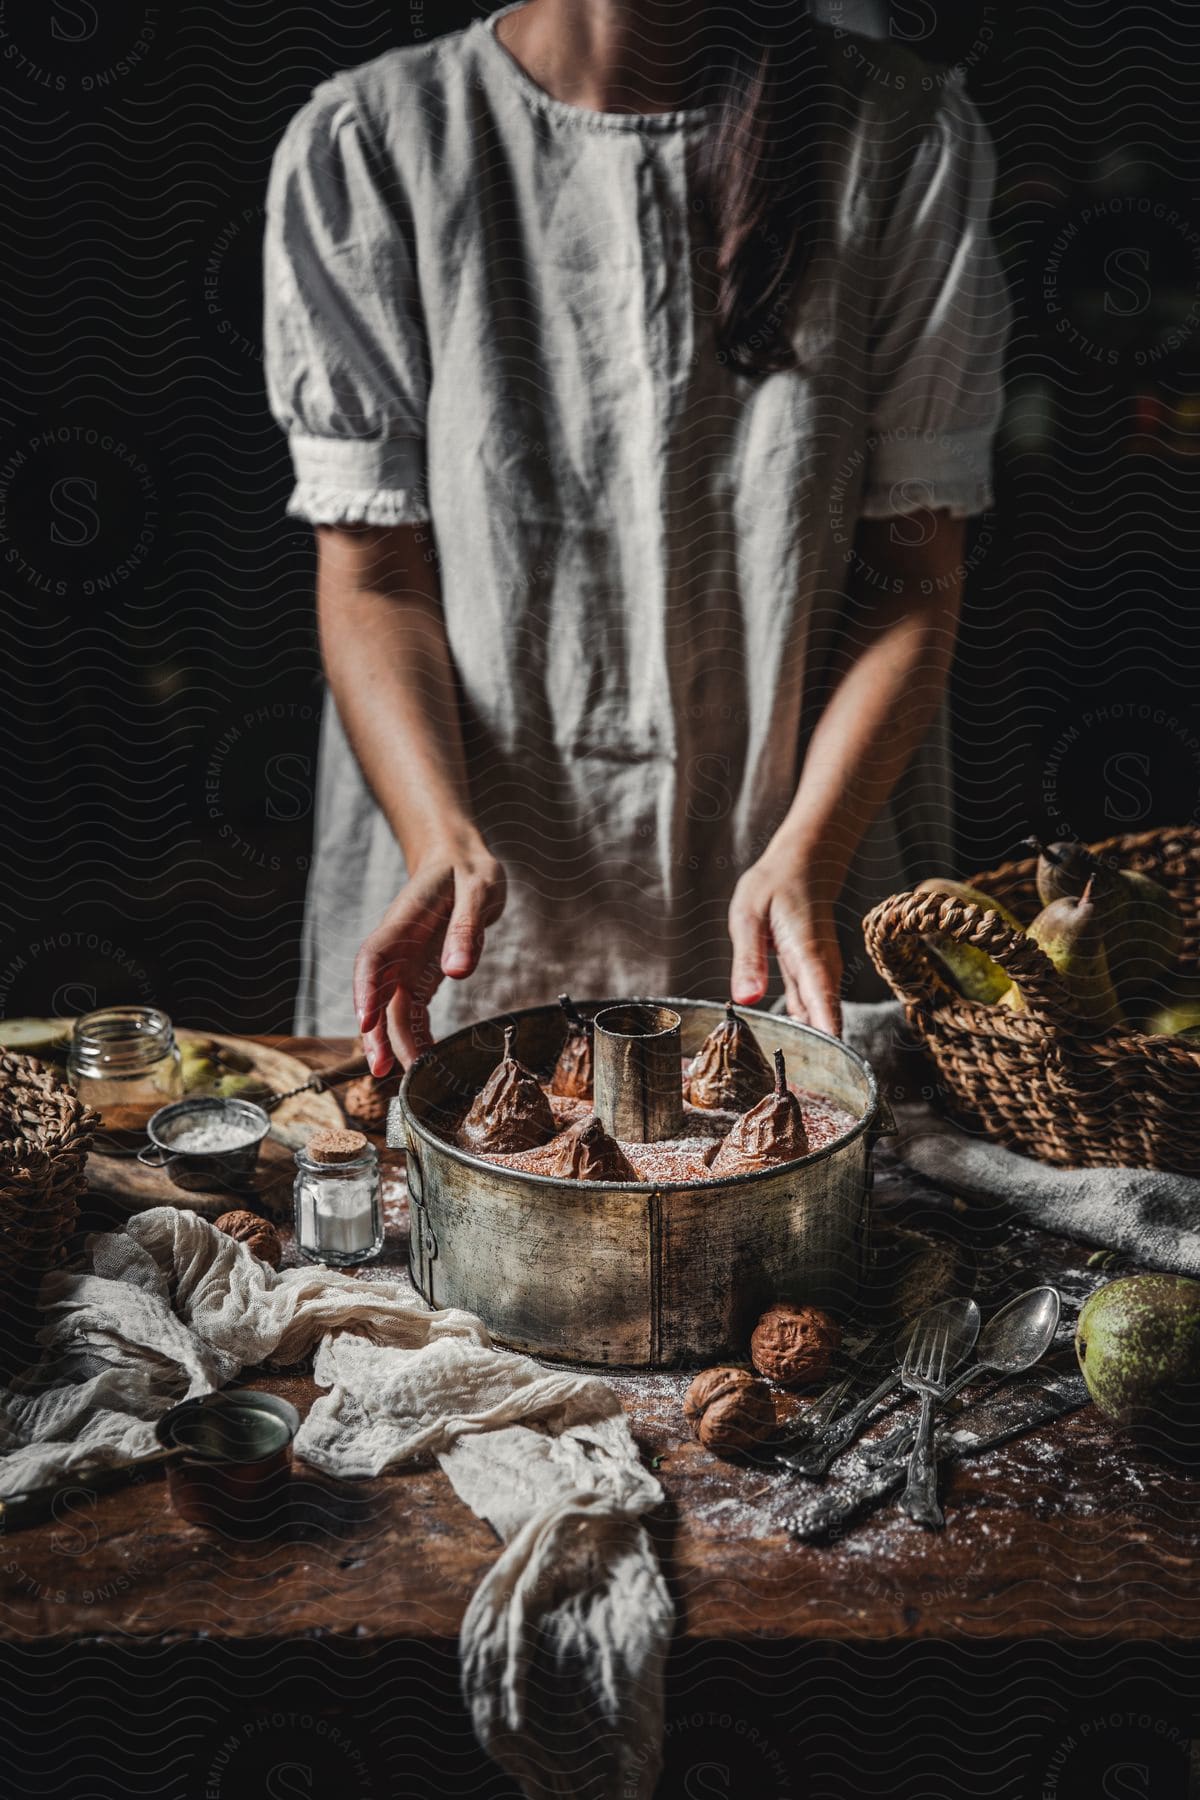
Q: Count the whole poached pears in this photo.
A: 5